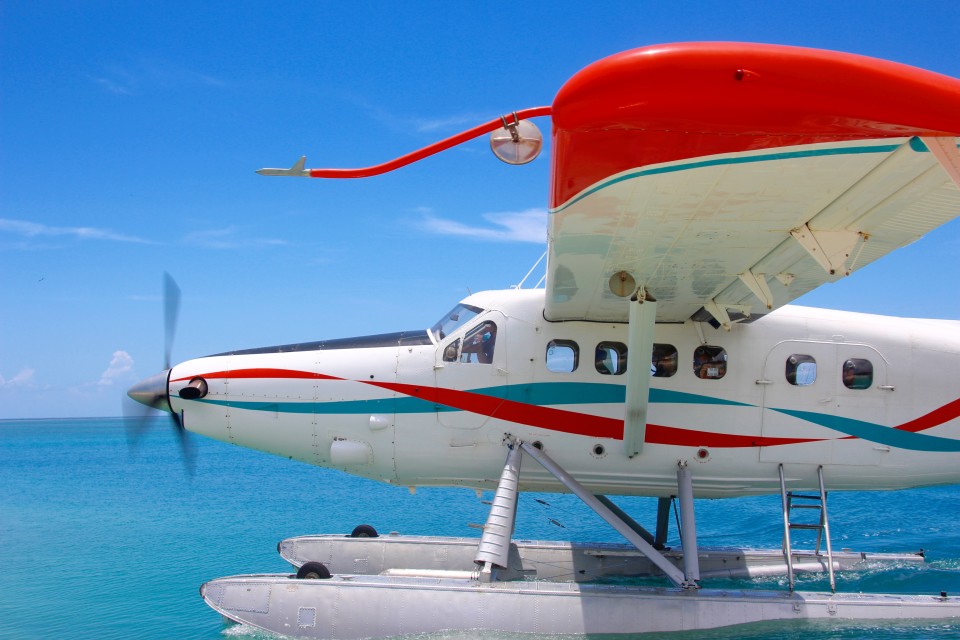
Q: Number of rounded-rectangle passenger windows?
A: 6